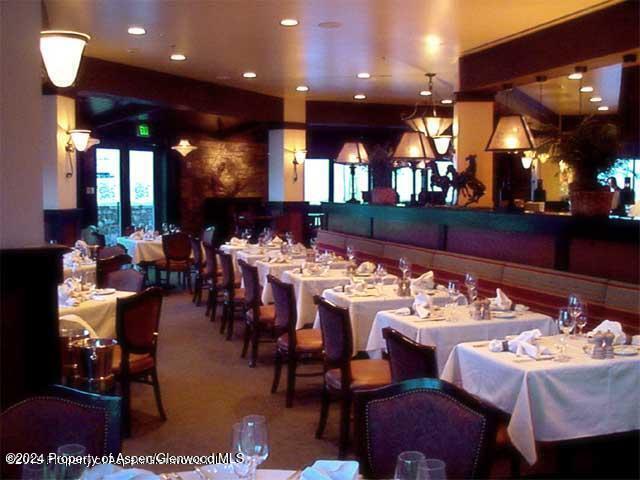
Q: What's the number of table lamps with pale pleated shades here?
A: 3